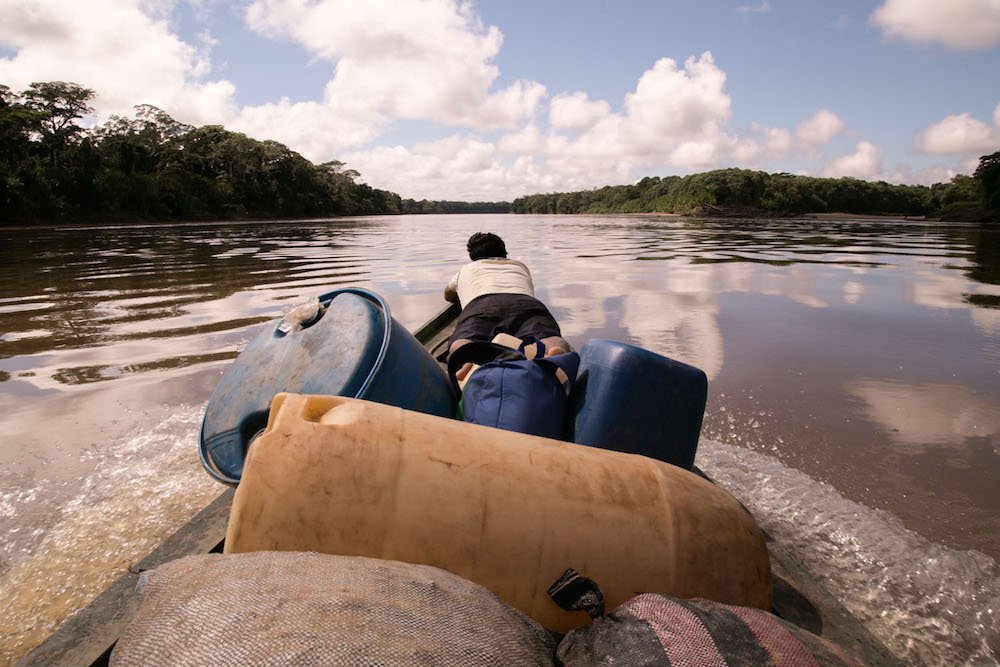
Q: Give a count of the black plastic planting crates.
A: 0